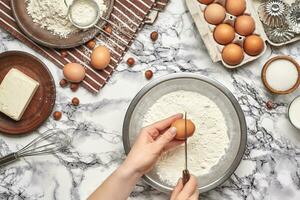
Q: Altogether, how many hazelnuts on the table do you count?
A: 11